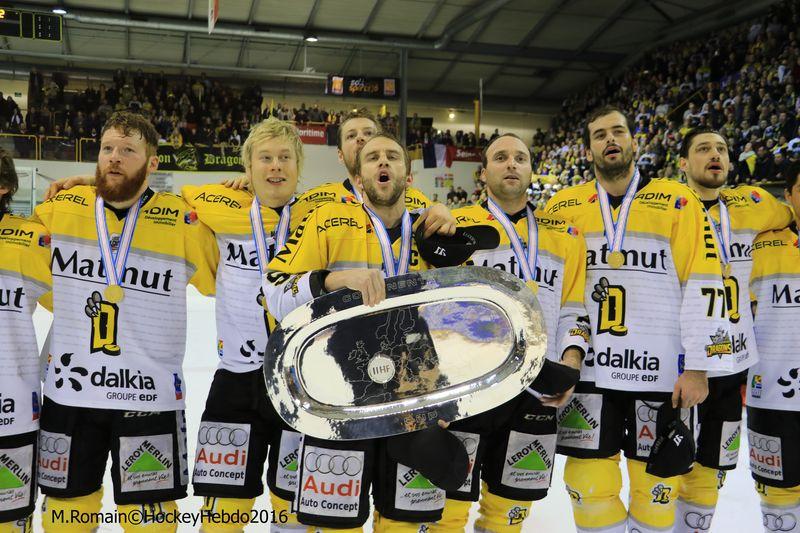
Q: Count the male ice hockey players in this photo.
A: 9